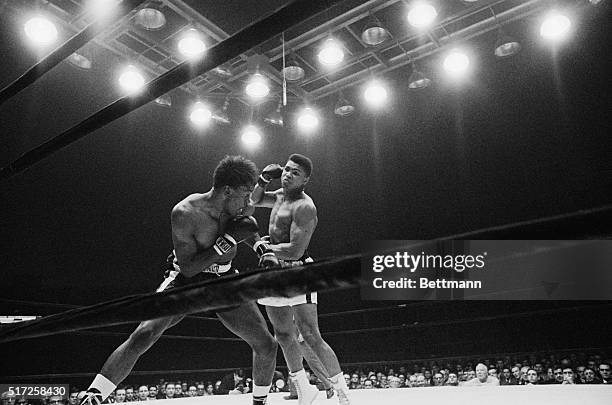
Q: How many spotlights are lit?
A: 13